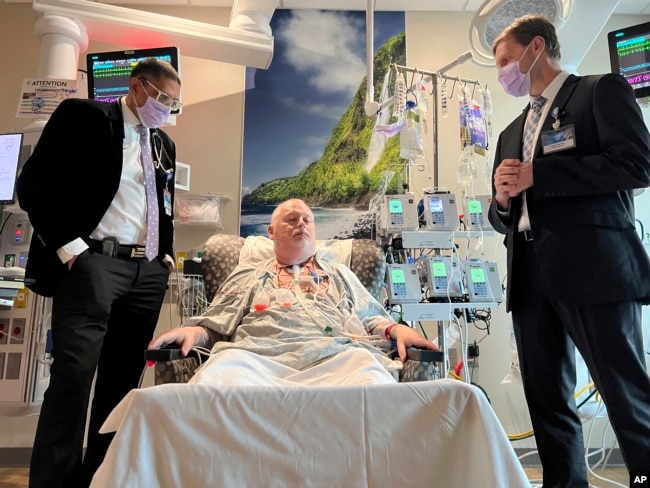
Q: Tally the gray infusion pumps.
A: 6